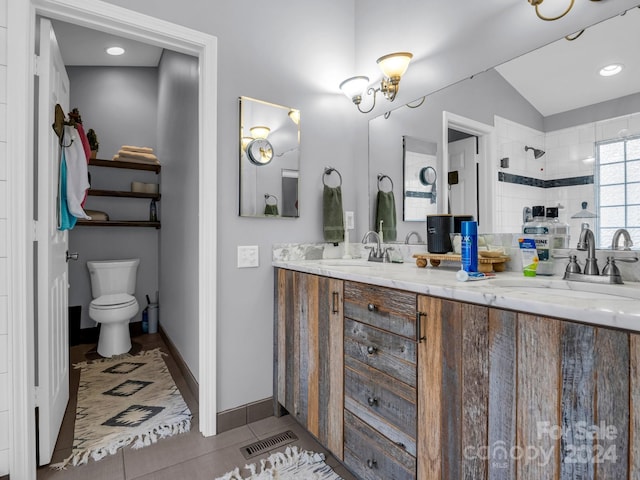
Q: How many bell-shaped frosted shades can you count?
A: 2